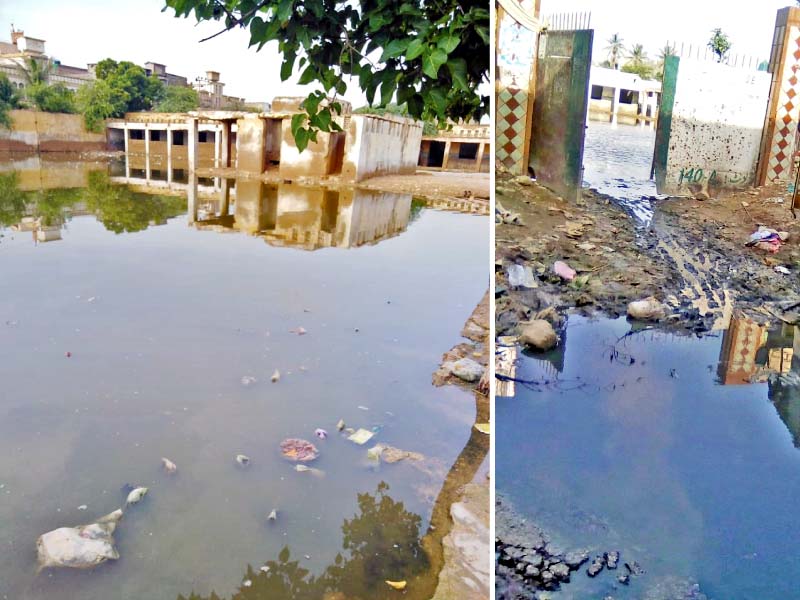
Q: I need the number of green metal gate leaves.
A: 2